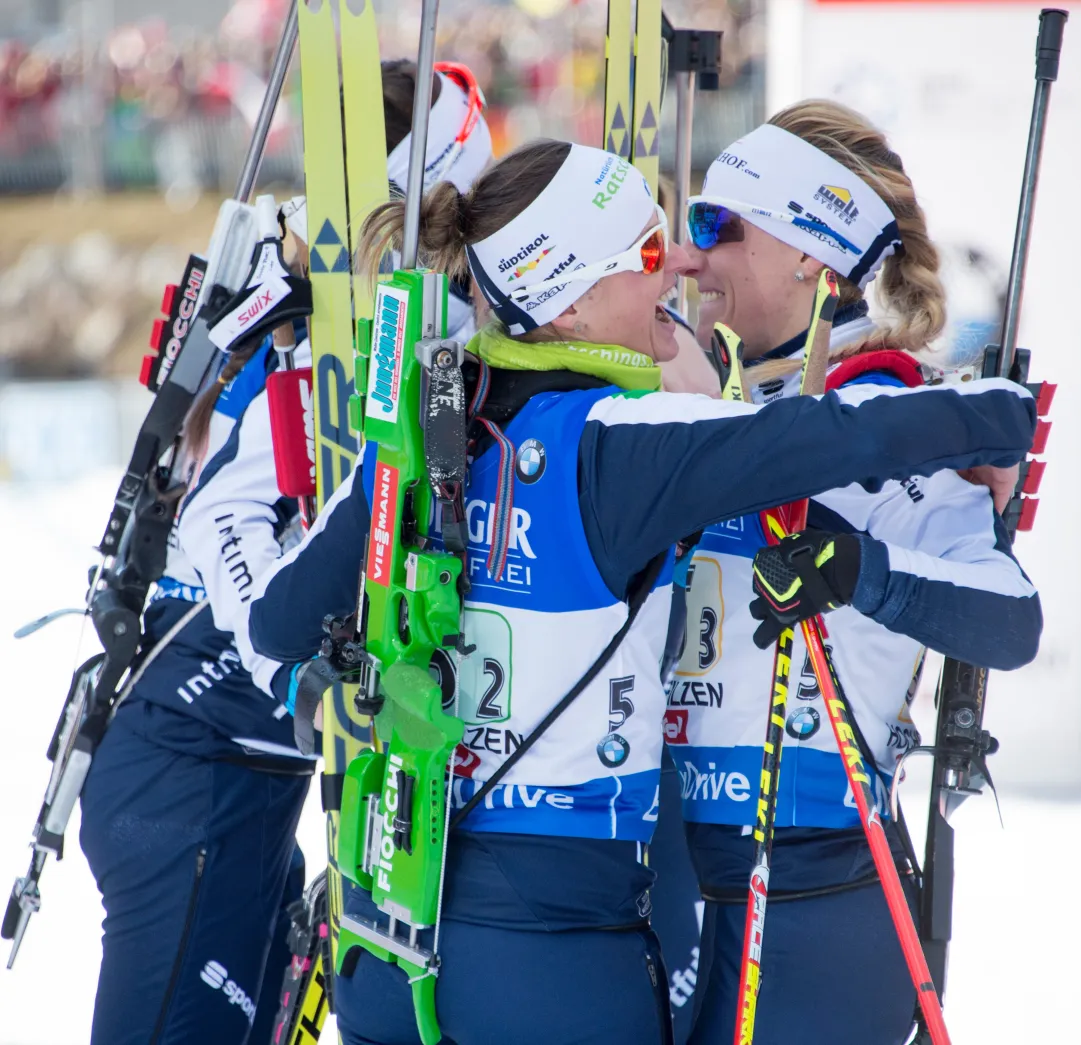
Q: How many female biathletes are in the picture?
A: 4